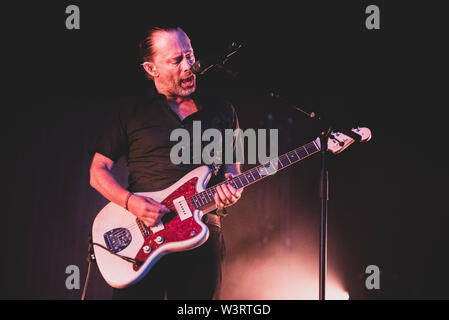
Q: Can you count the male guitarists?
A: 1